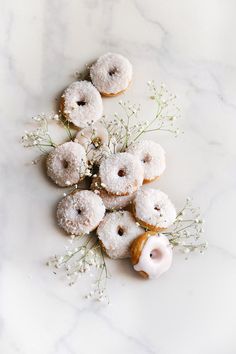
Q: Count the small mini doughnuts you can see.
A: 11